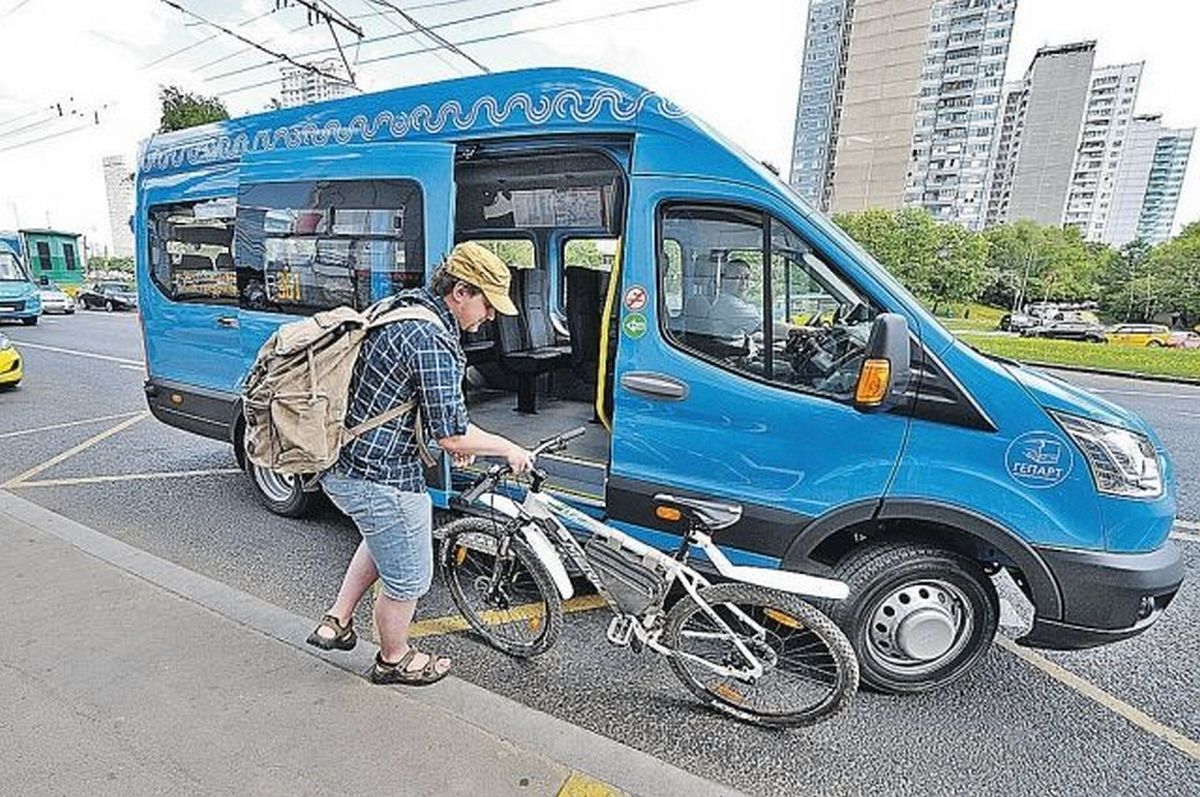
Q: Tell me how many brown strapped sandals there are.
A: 2